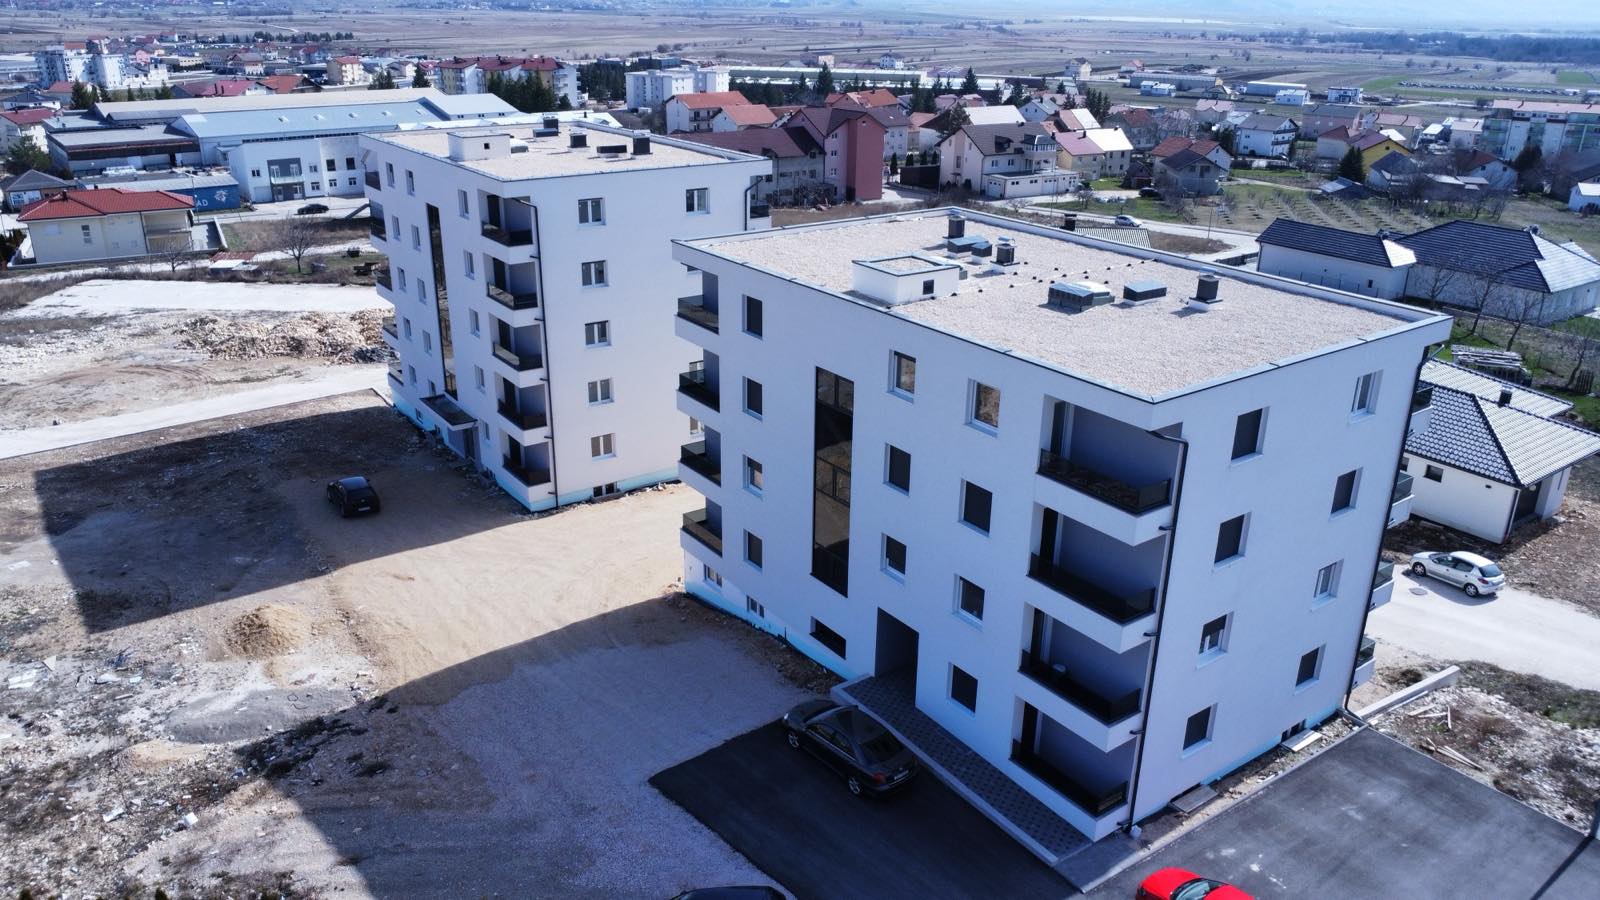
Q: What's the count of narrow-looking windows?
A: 2